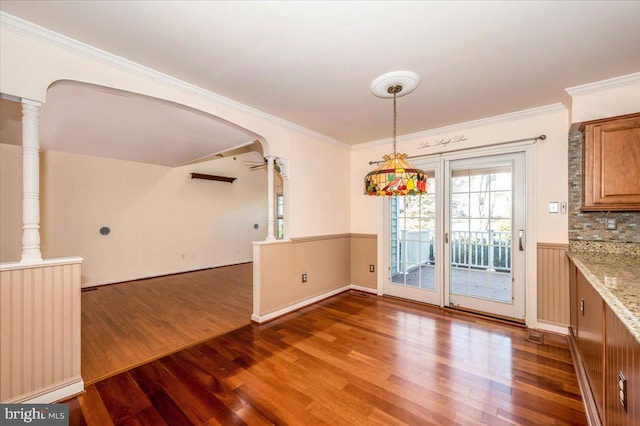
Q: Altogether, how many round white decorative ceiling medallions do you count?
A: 1